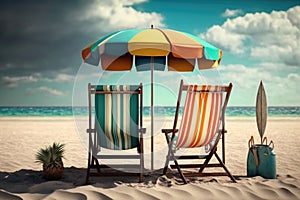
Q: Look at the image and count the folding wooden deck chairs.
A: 2